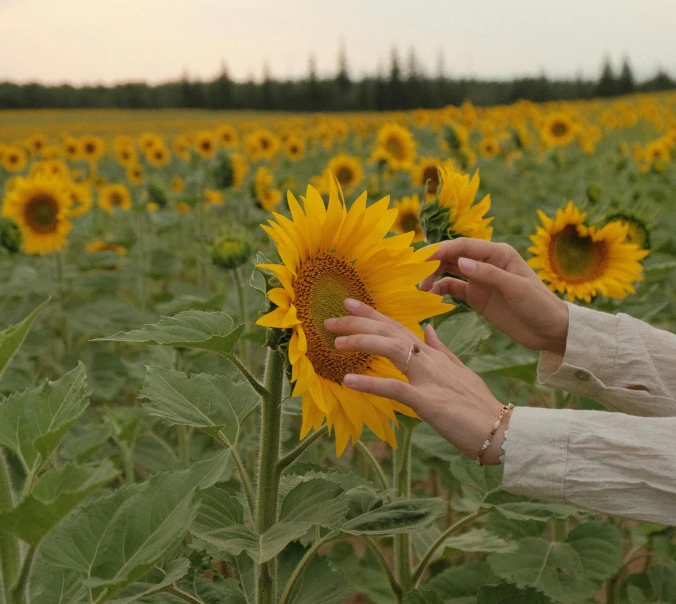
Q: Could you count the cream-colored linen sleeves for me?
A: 2